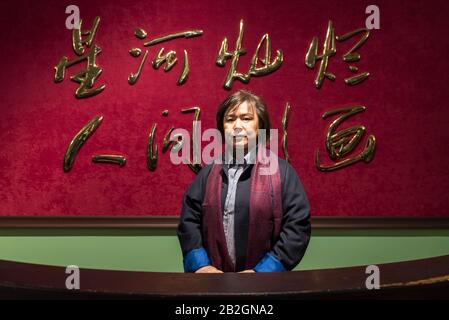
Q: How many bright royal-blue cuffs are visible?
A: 2